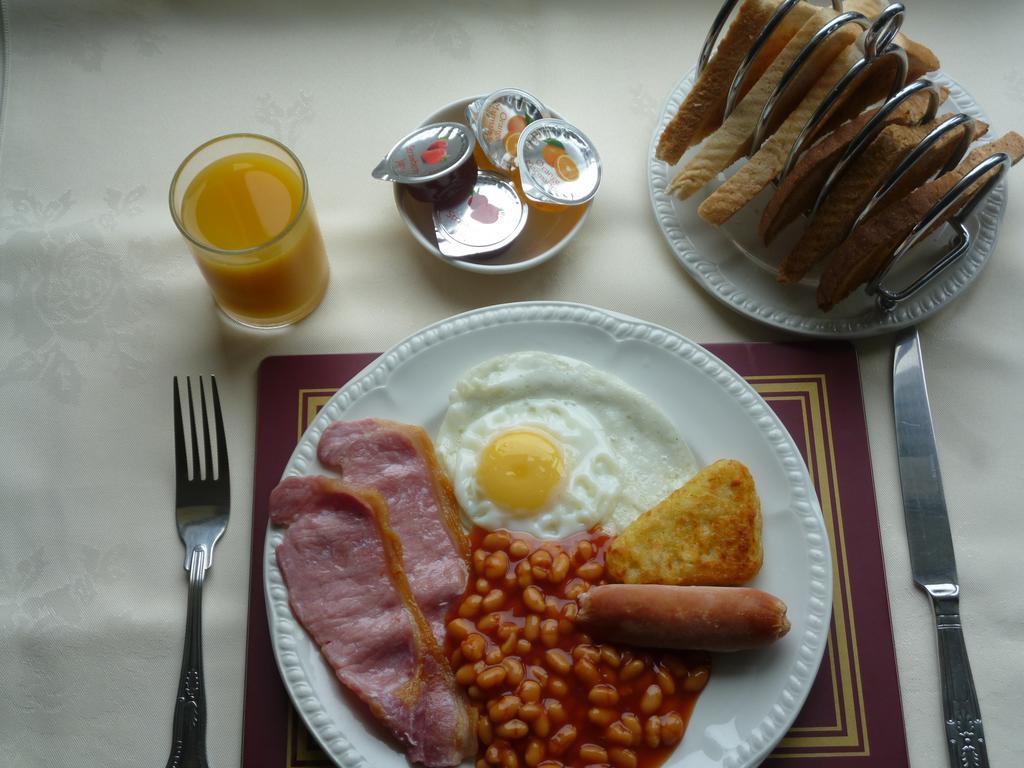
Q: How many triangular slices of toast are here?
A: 6